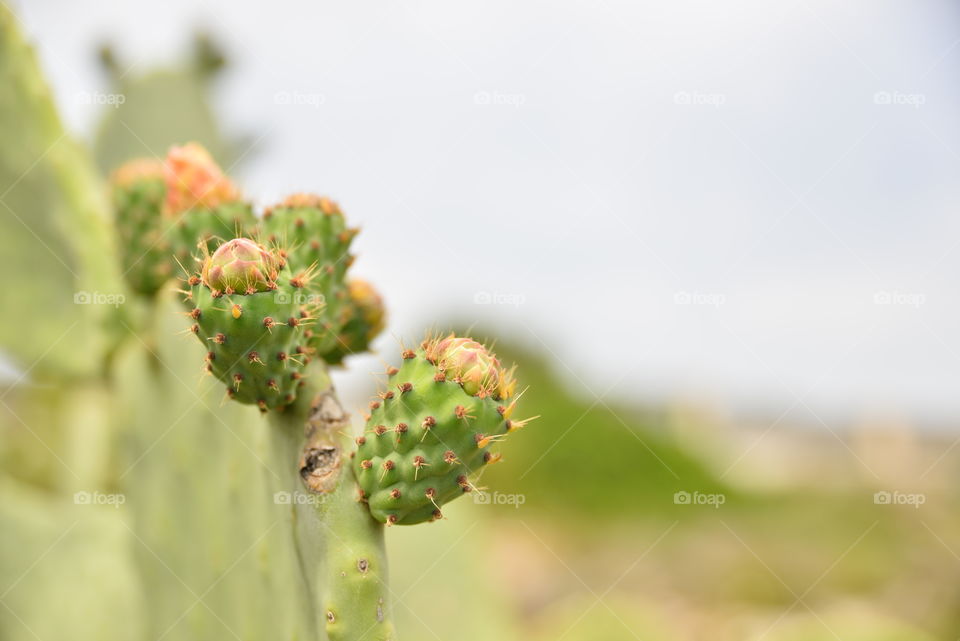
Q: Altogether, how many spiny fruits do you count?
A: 6